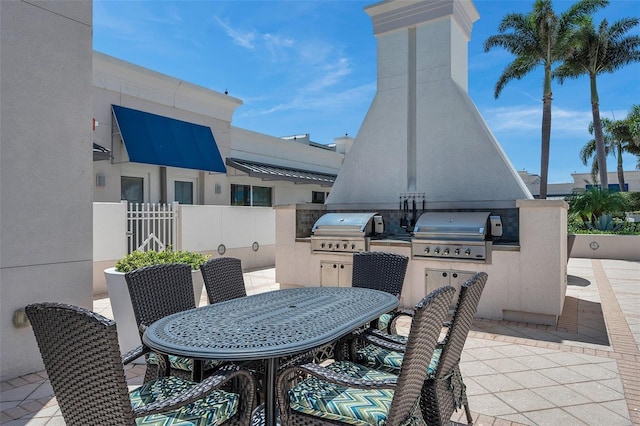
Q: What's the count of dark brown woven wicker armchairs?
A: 6